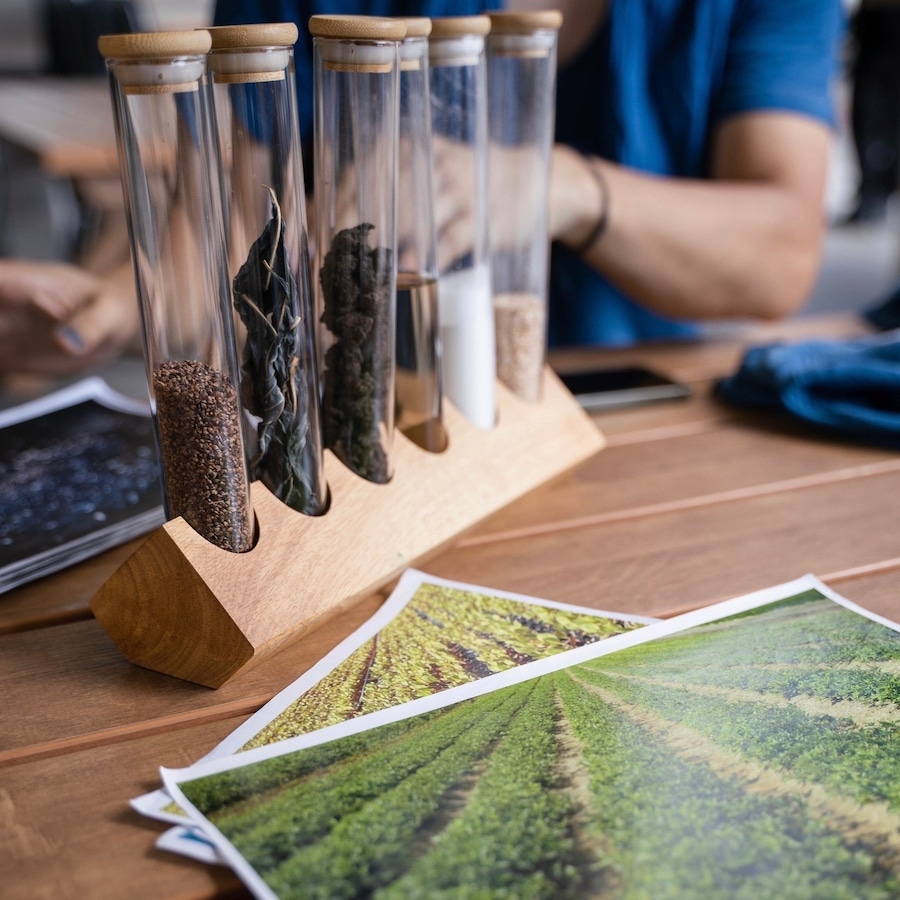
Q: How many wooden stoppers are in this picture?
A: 6